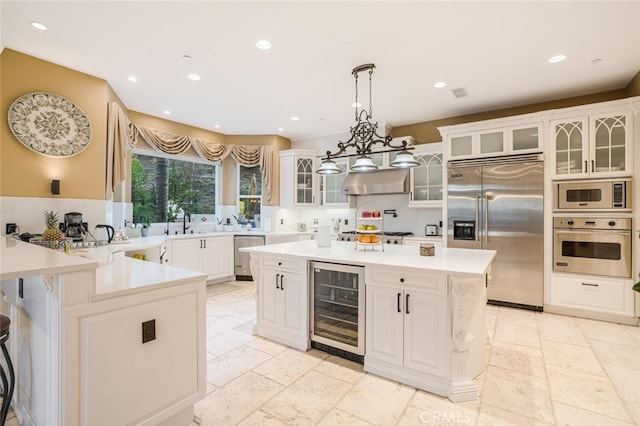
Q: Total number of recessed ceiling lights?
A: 11